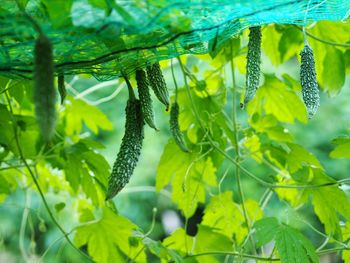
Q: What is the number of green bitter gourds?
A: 8